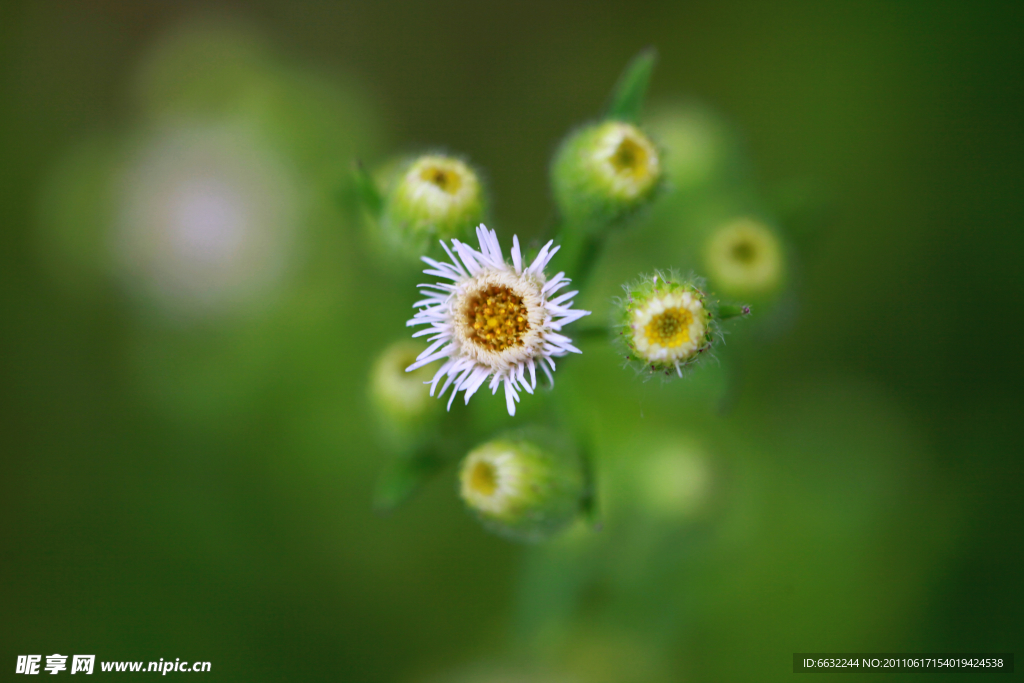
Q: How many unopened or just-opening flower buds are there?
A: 6